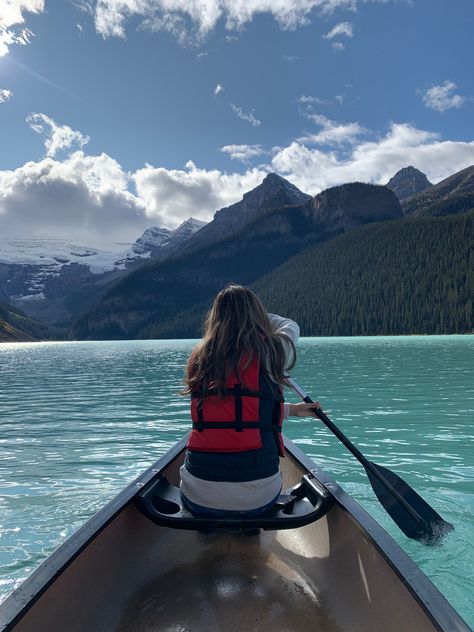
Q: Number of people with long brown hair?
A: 1